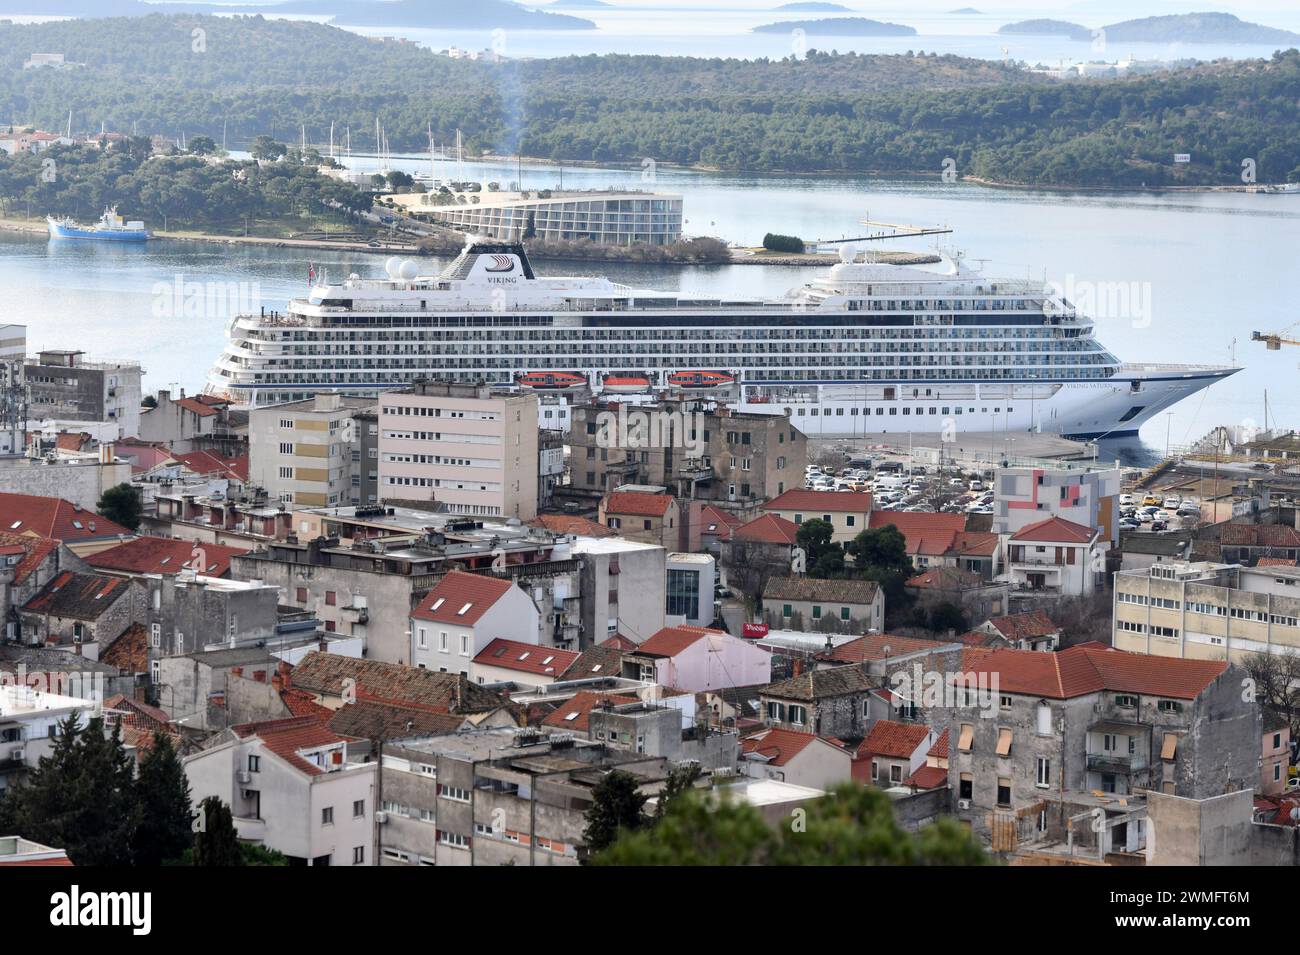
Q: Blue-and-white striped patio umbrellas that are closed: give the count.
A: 0